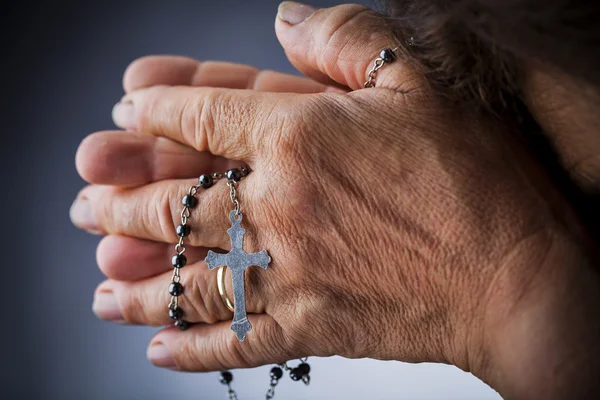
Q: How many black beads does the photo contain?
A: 13